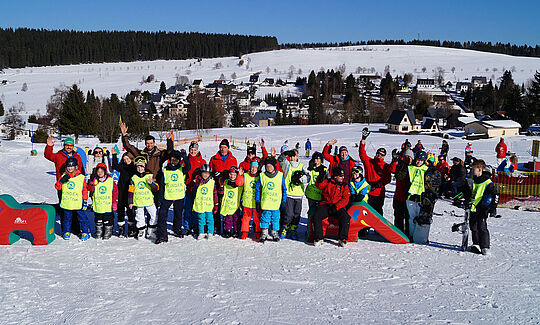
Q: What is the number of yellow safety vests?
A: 13